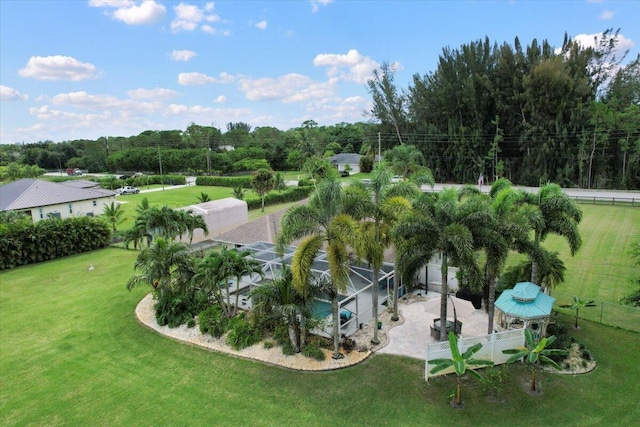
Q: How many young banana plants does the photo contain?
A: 3